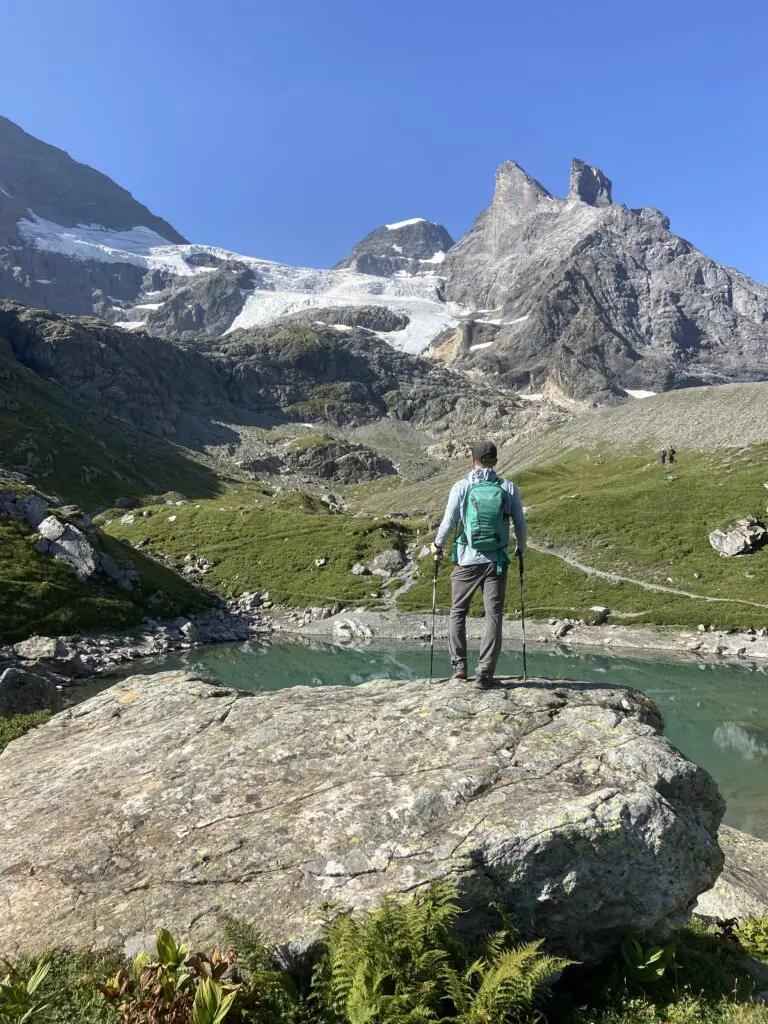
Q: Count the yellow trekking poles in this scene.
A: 0